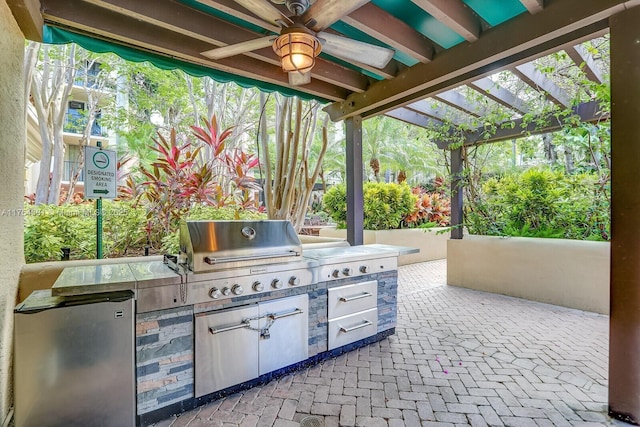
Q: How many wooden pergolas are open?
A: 1